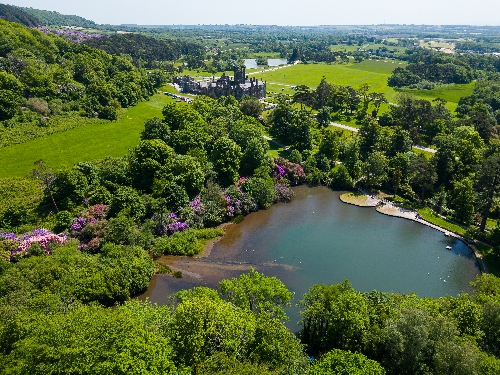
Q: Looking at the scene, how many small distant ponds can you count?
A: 2